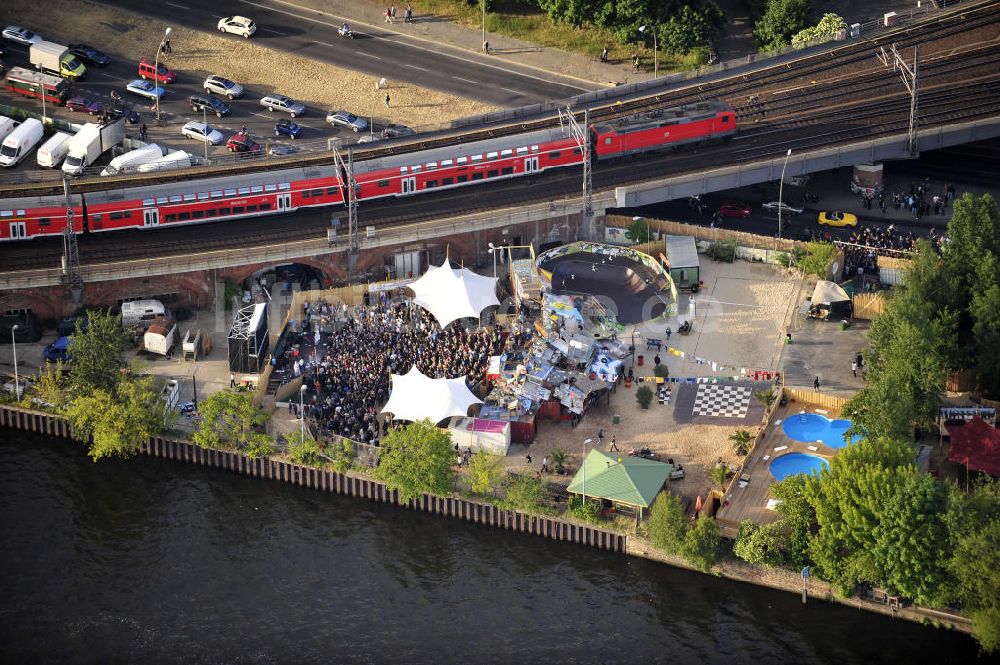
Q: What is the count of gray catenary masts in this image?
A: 4